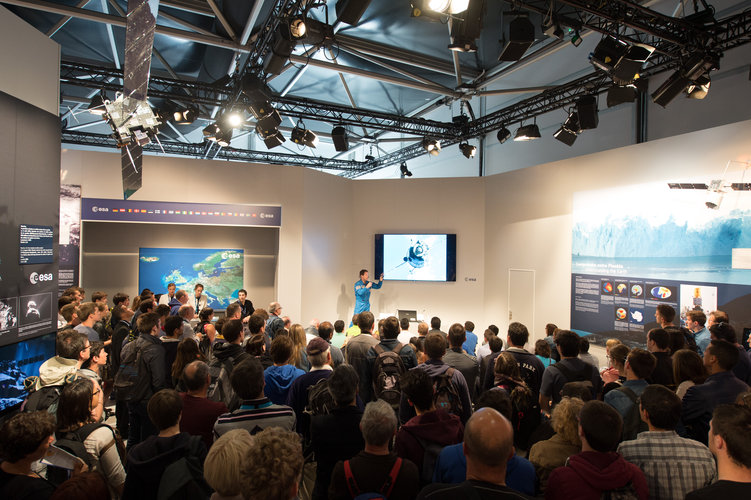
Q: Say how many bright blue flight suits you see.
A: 1